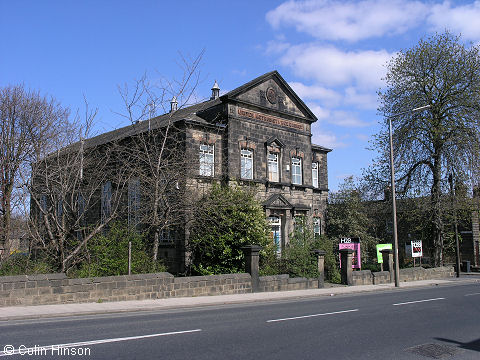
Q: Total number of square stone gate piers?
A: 4